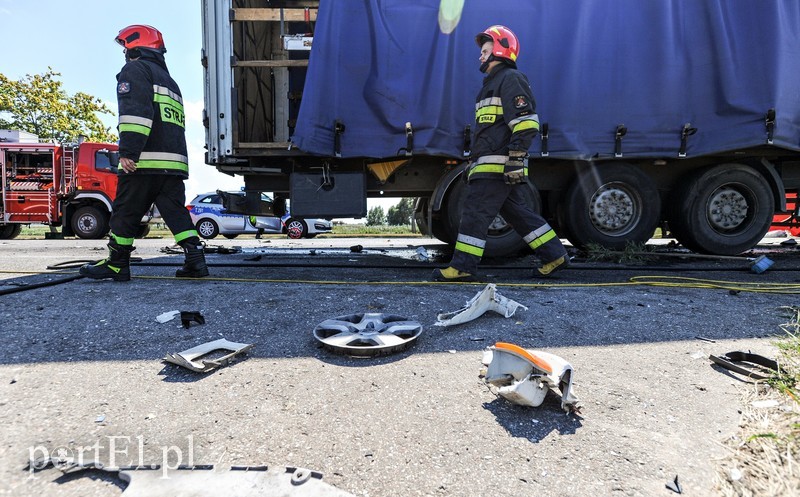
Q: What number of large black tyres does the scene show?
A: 3